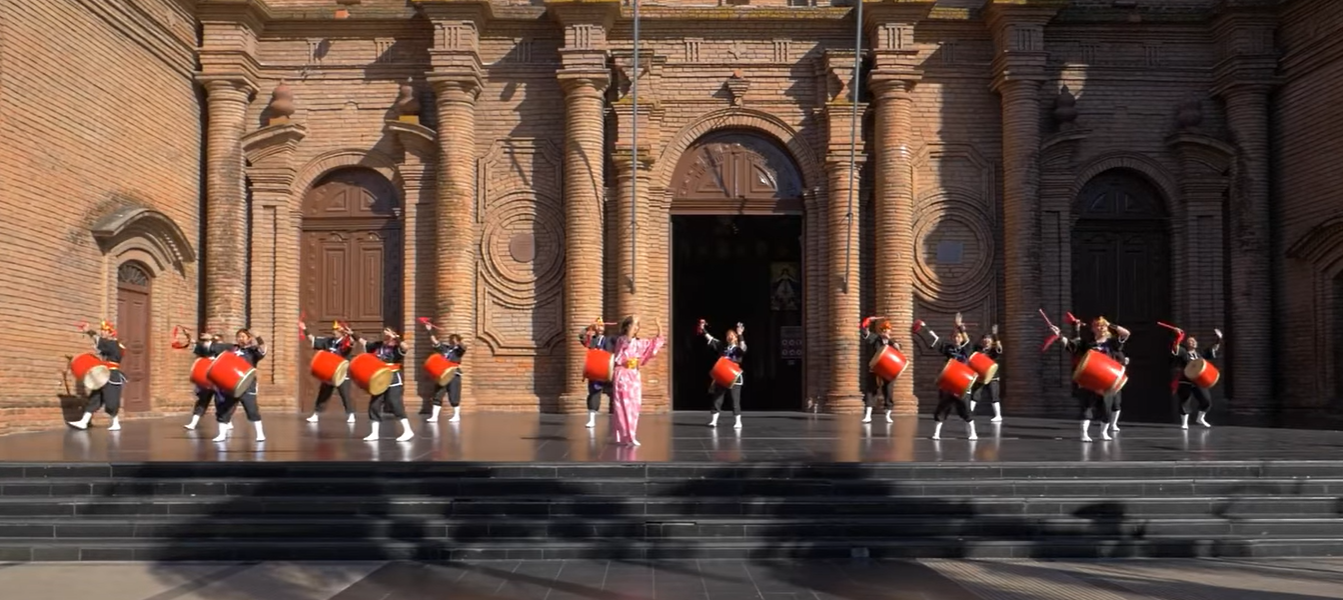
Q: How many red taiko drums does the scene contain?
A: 13